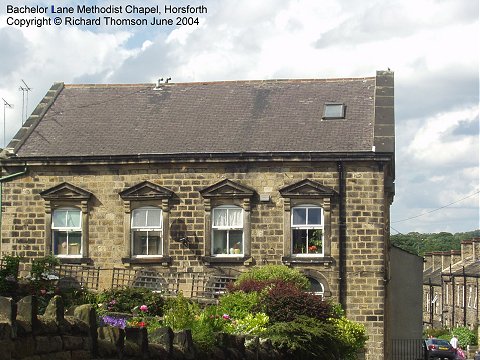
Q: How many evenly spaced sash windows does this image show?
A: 4